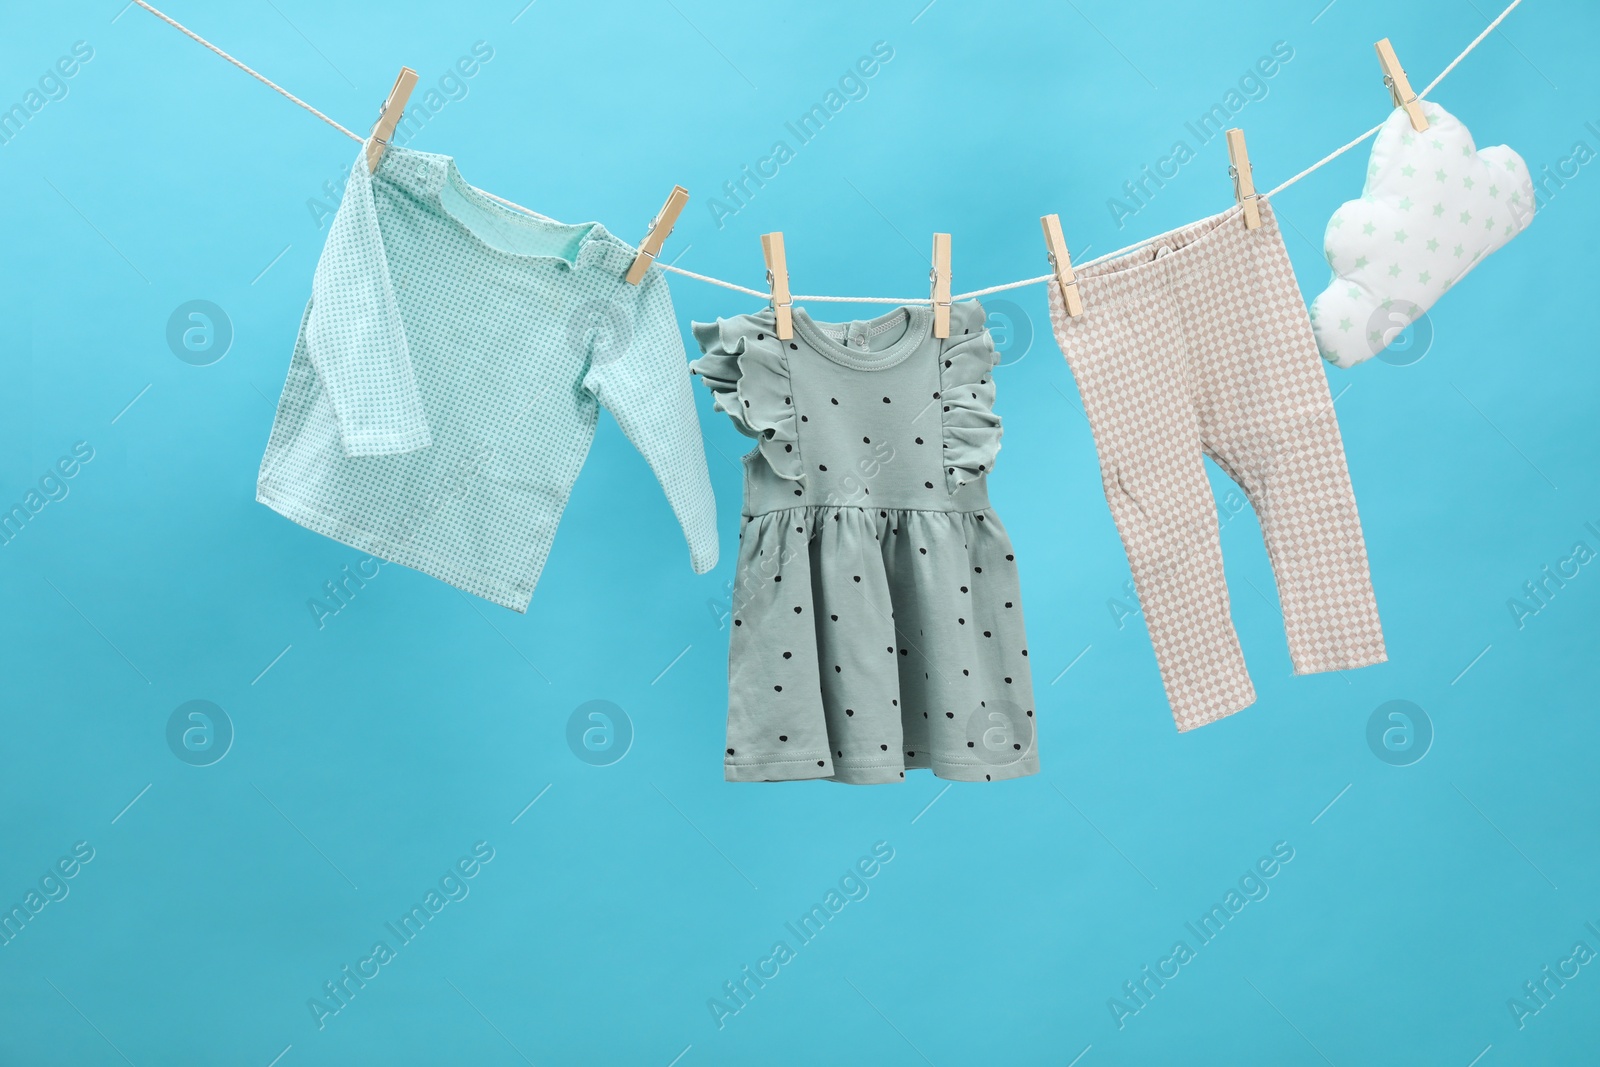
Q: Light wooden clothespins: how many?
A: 7